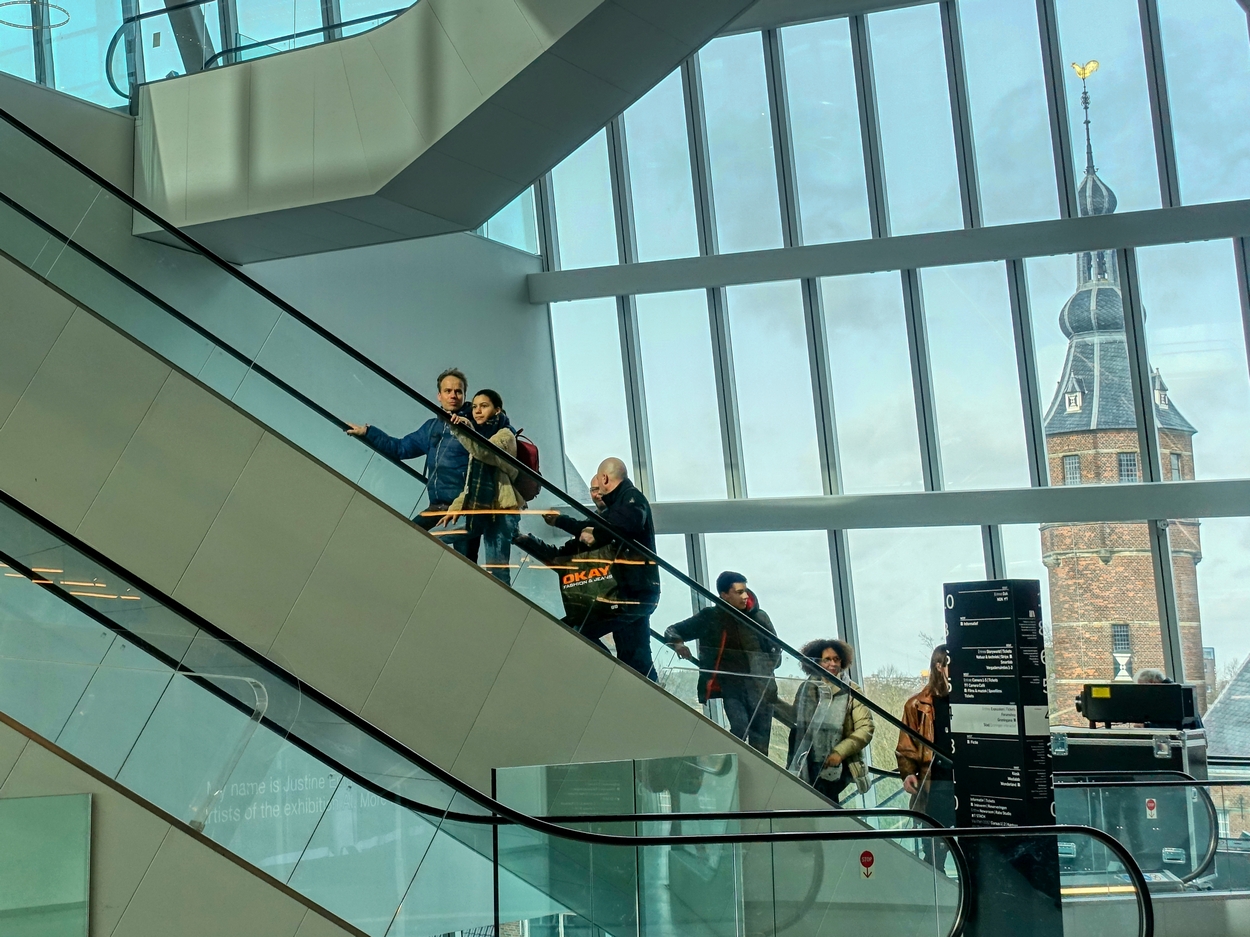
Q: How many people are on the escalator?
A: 7